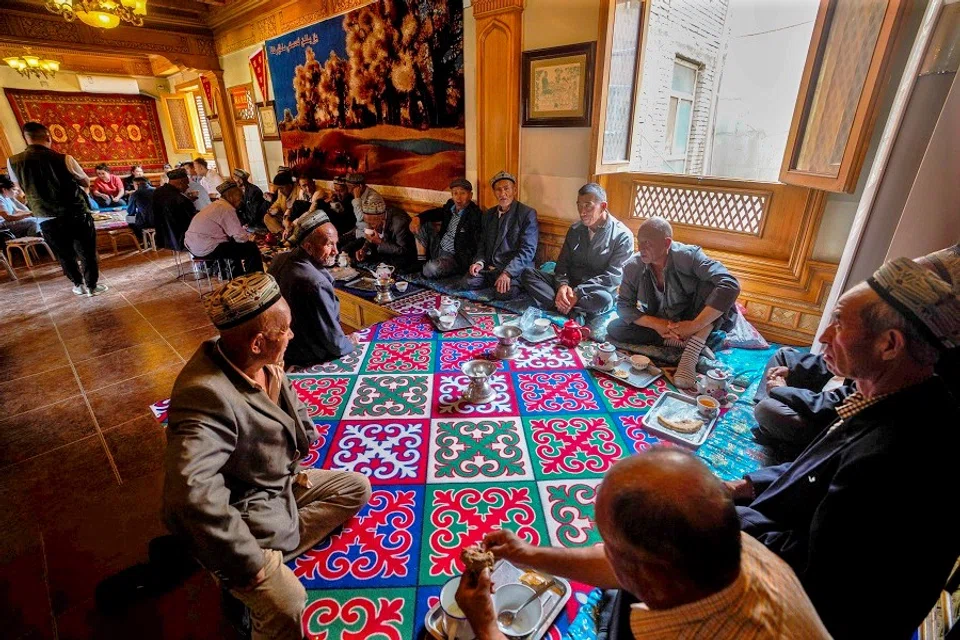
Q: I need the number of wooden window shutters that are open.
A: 3